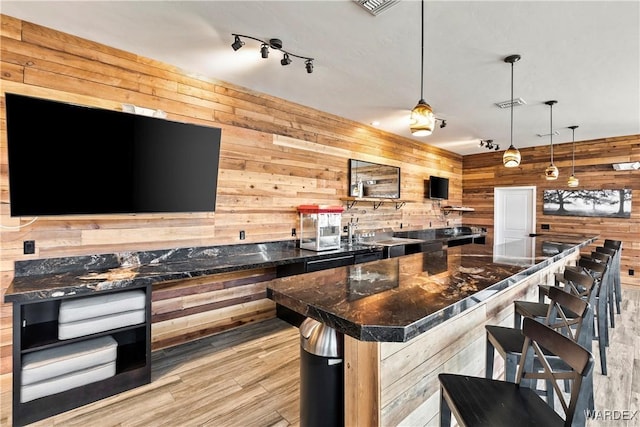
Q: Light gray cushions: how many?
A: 4